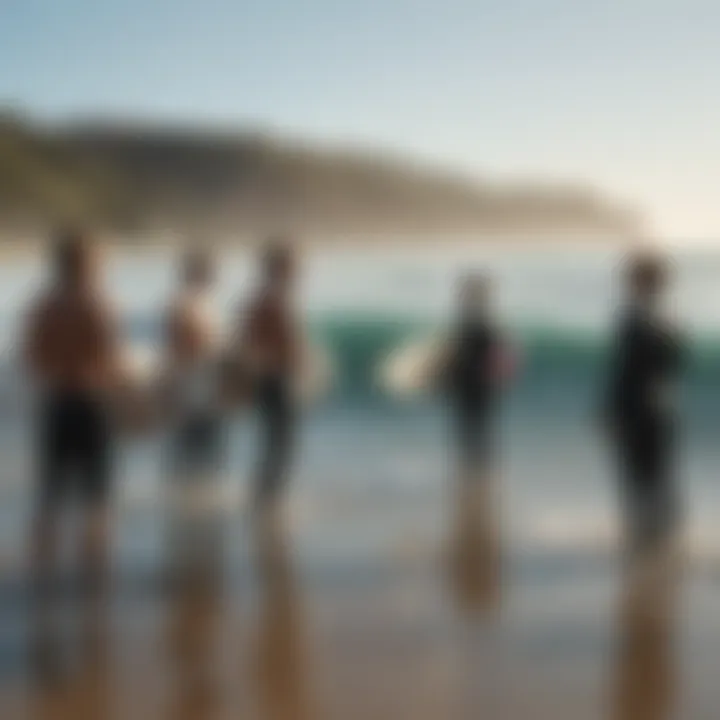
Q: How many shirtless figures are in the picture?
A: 3